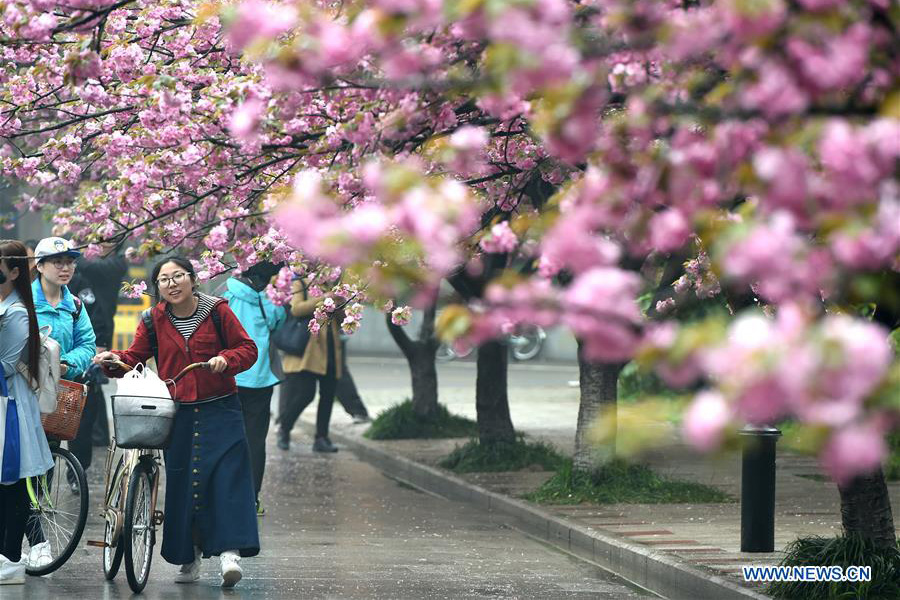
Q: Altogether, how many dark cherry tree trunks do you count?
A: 4